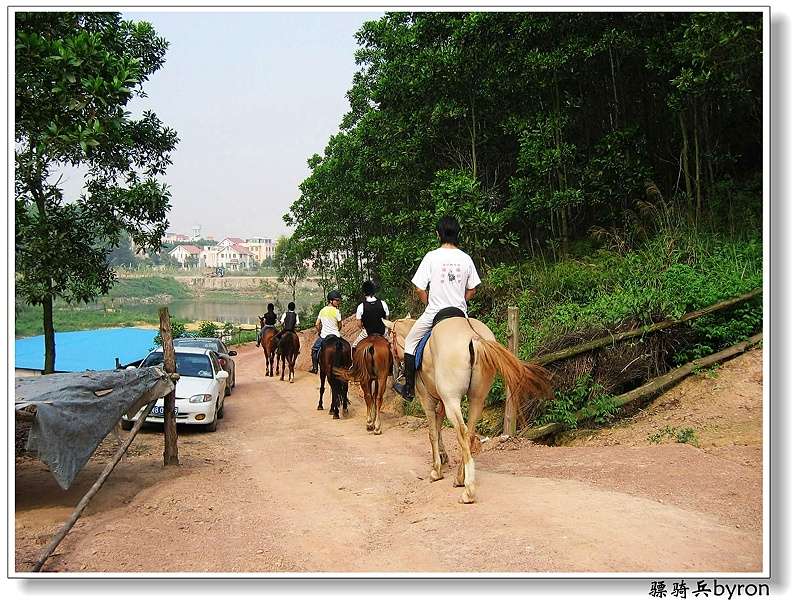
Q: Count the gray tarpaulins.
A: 1